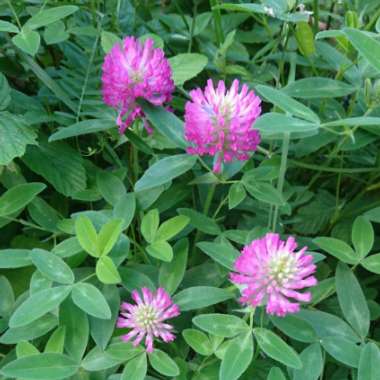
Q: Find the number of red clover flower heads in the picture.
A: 4